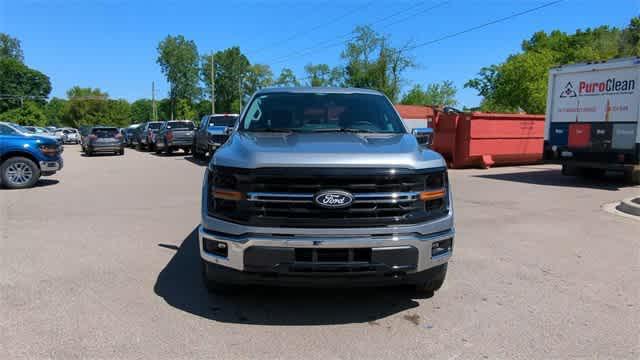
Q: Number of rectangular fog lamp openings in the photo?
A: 2